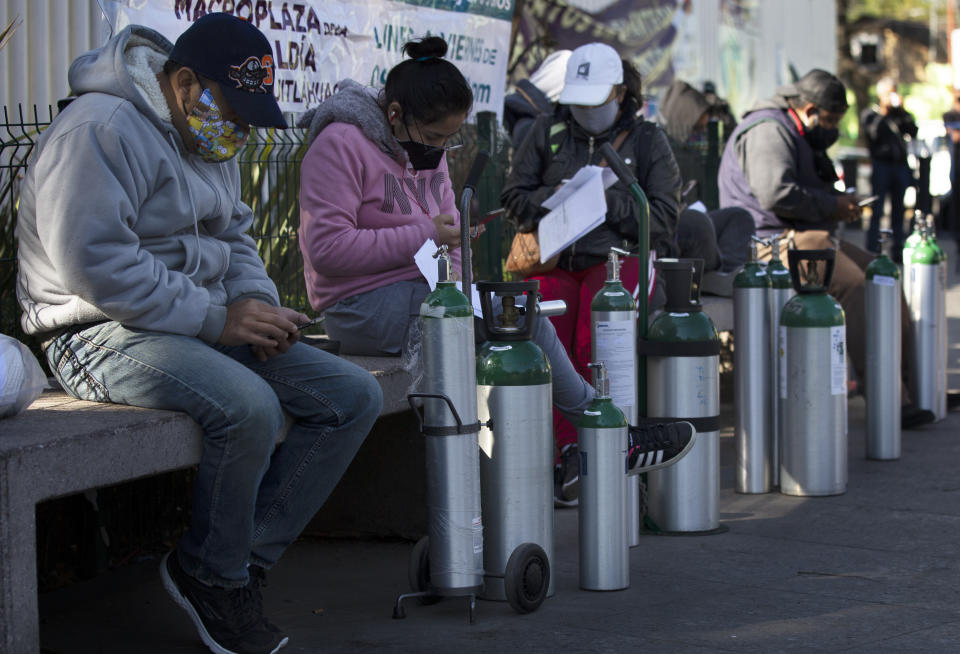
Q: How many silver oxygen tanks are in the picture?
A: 12